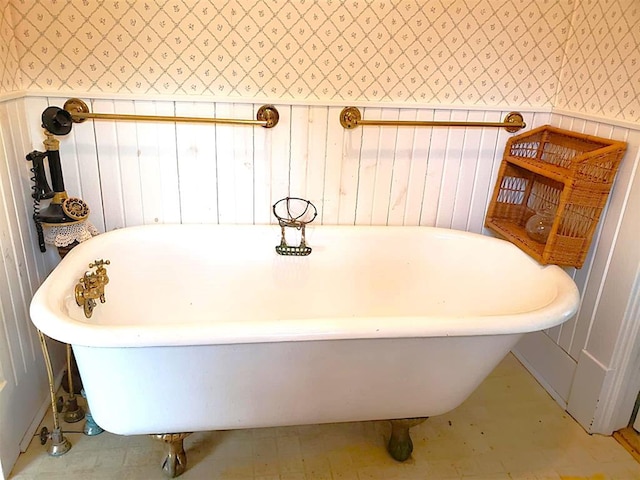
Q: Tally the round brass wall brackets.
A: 4